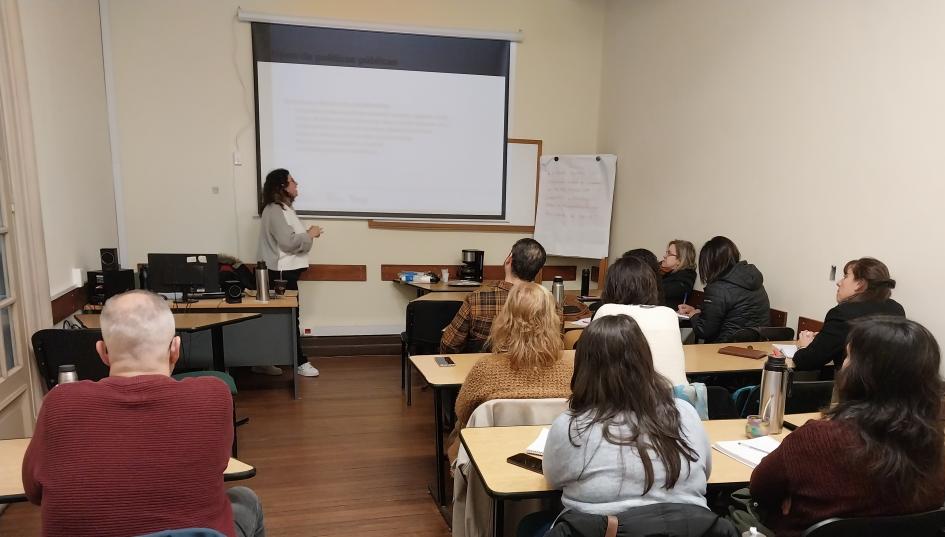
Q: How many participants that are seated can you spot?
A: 10